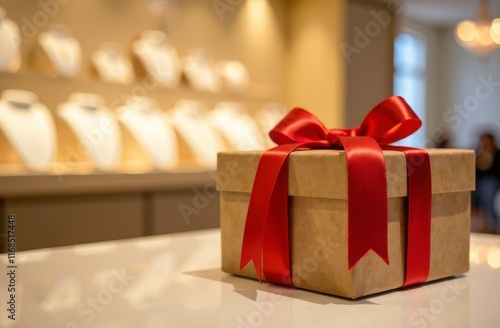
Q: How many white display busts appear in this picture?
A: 12